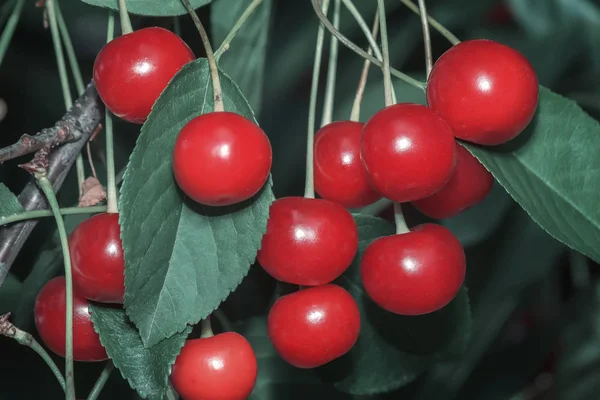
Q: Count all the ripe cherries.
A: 12